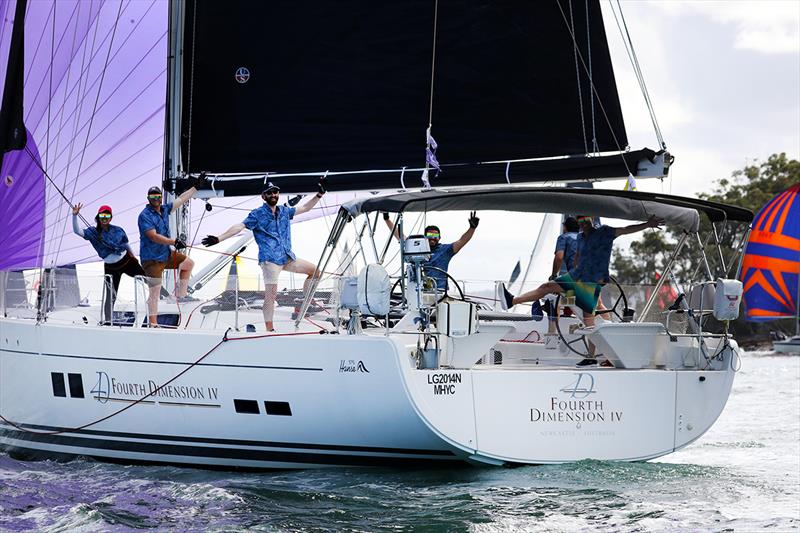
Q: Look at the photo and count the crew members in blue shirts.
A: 6